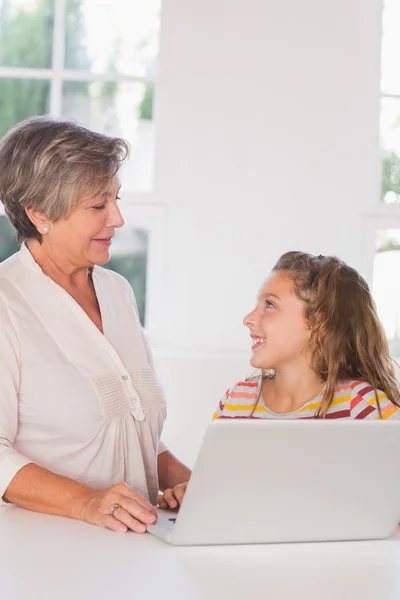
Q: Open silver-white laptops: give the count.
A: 1